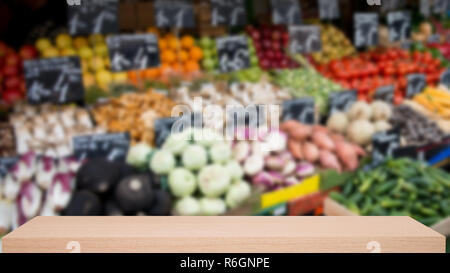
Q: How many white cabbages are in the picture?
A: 12